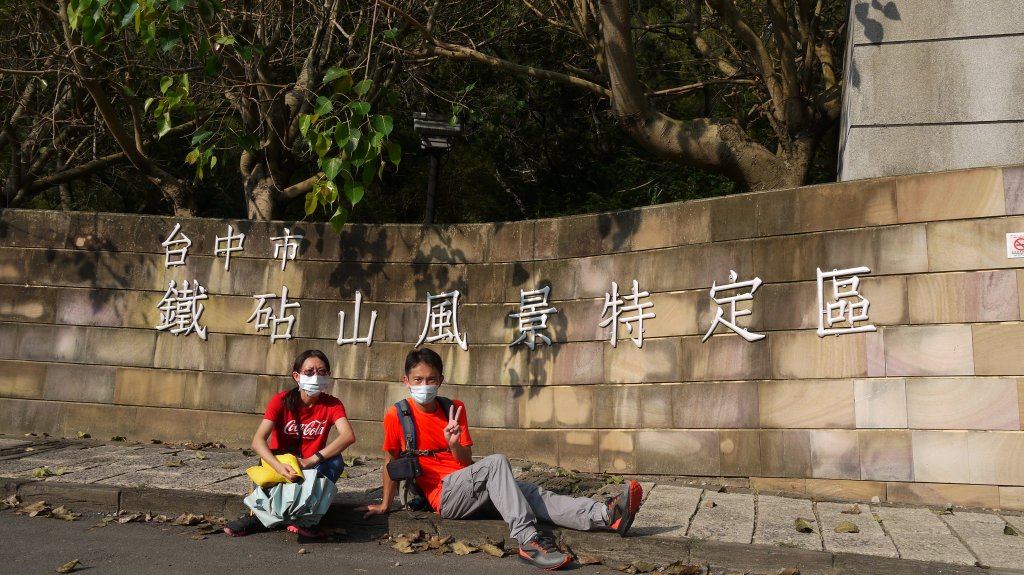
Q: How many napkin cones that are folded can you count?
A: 0